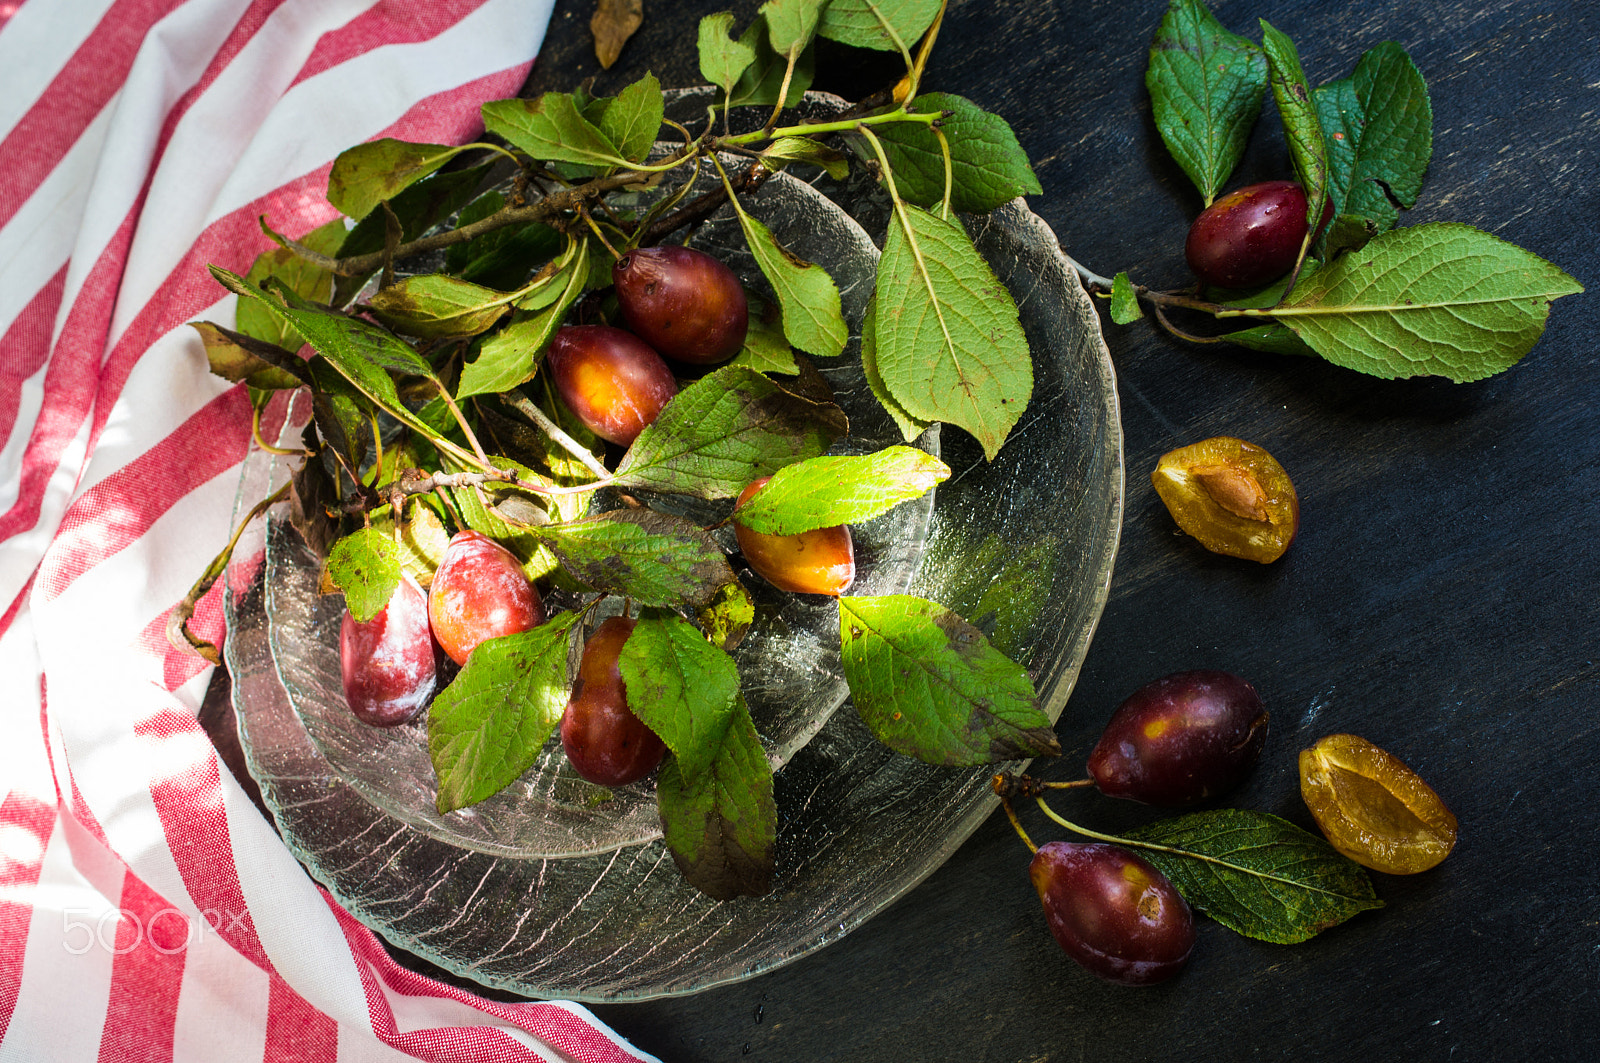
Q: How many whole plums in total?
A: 9